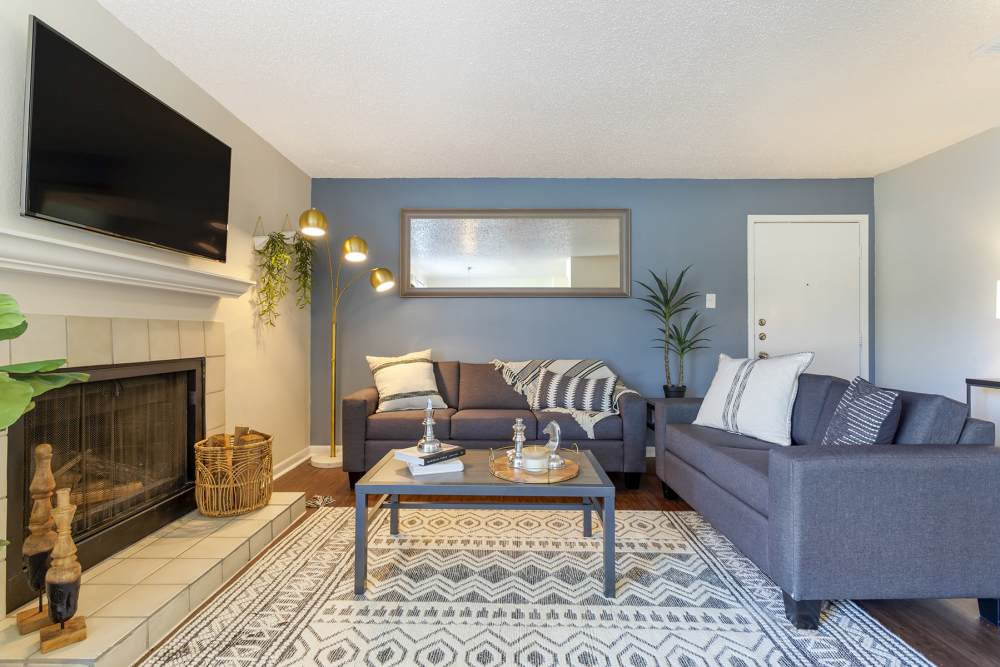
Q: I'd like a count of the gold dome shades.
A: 3